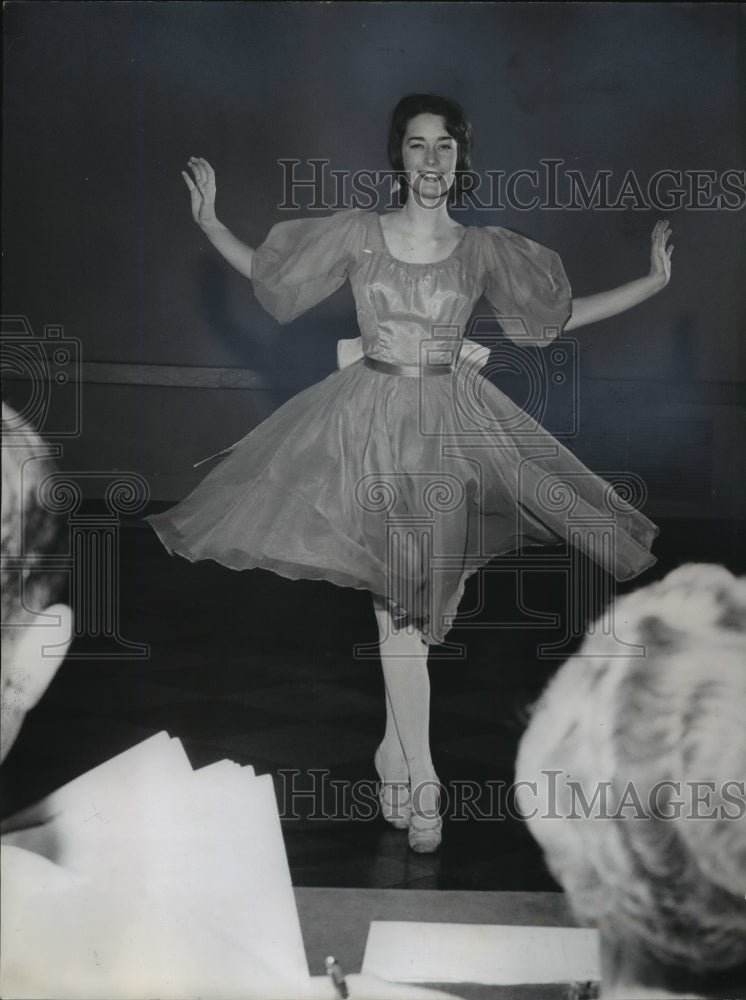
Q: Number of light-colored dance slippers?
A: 2